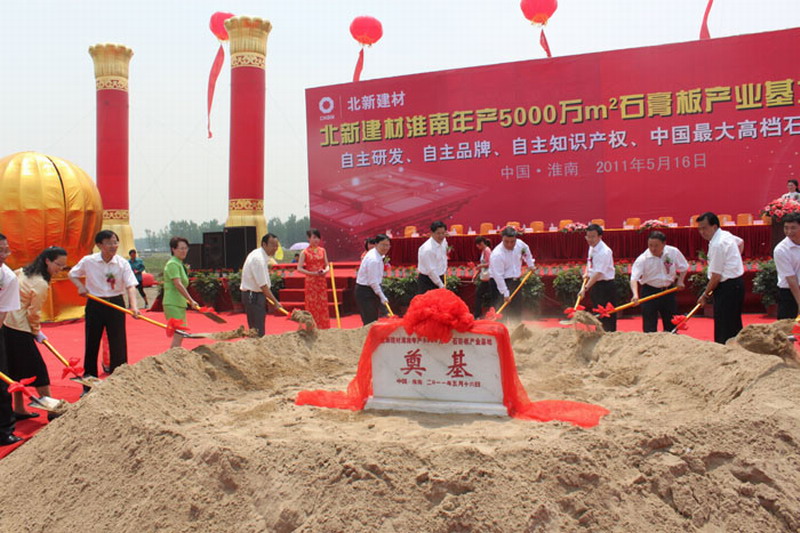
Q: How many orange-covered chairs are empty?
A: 13